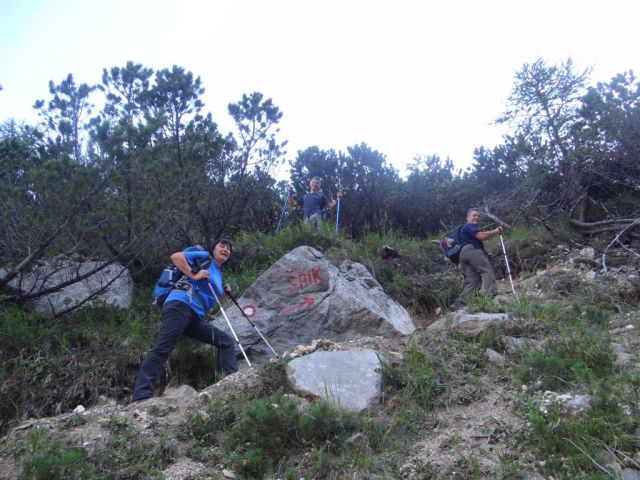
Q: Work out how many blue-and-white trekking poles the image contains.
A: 2